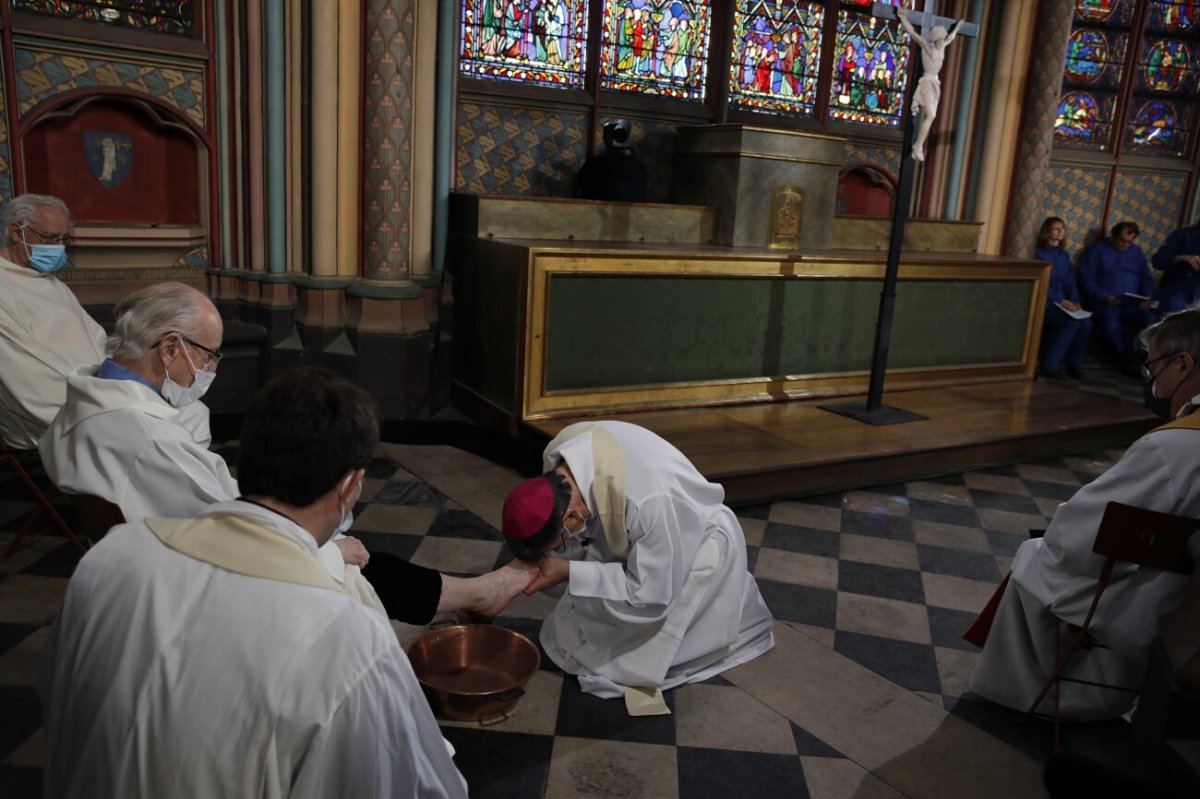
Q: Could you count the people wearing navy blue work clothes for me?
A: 3